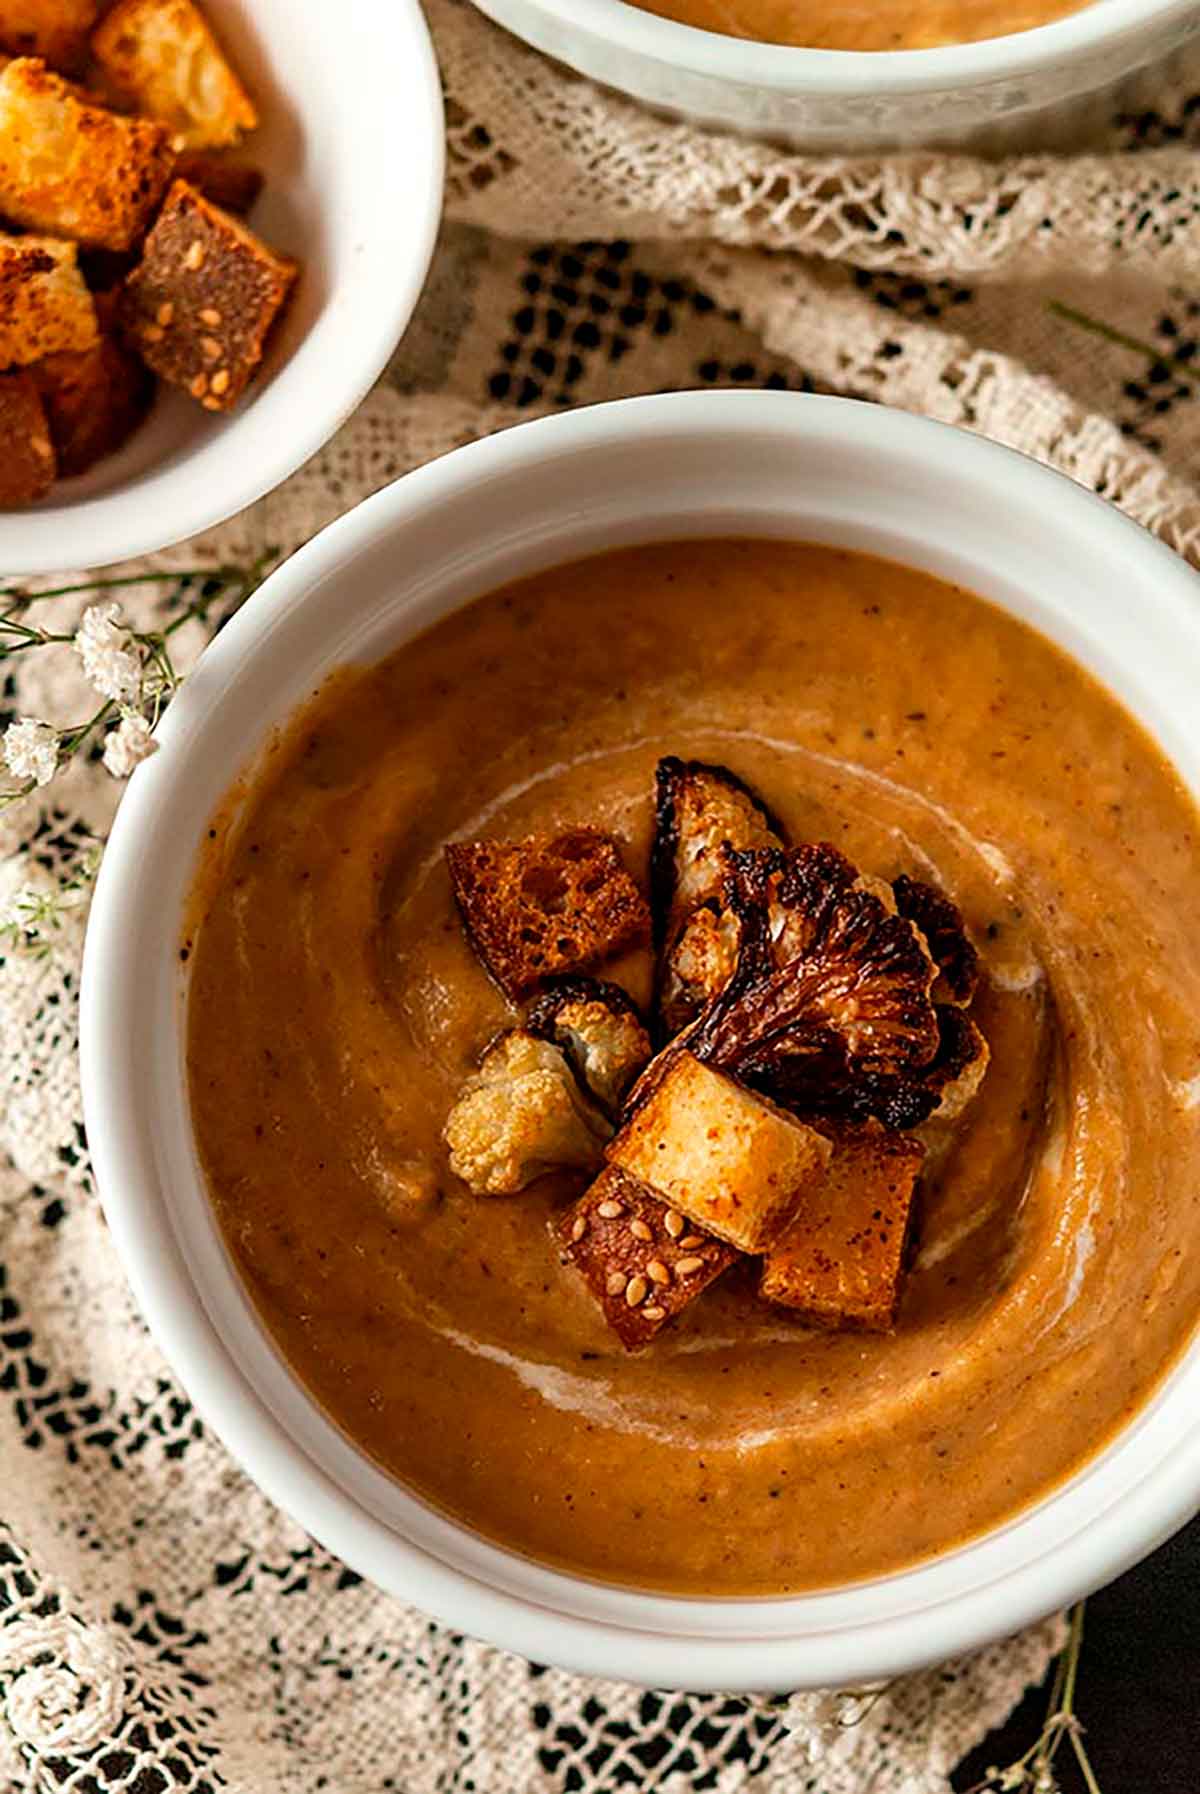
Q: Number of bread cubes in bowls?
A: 12